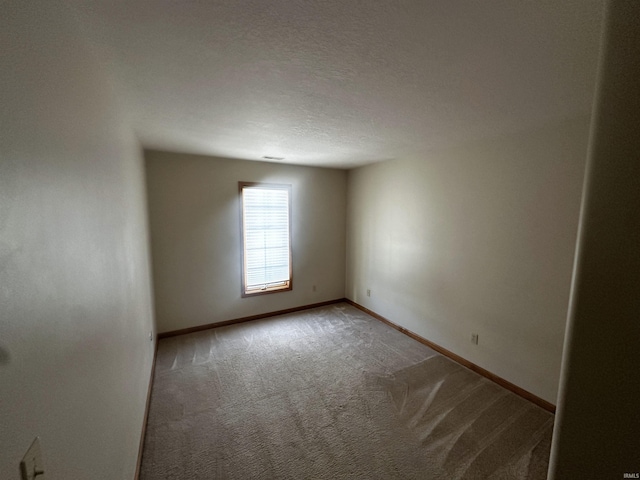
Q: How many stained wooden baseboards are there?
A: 3